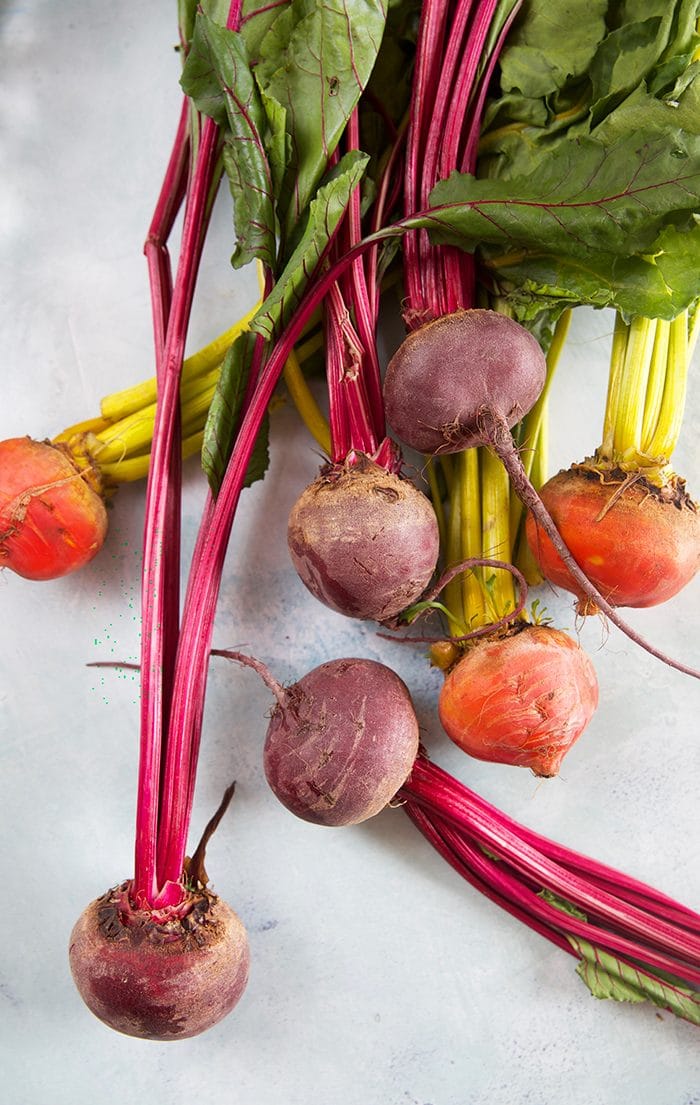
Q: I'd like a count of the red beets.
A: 4